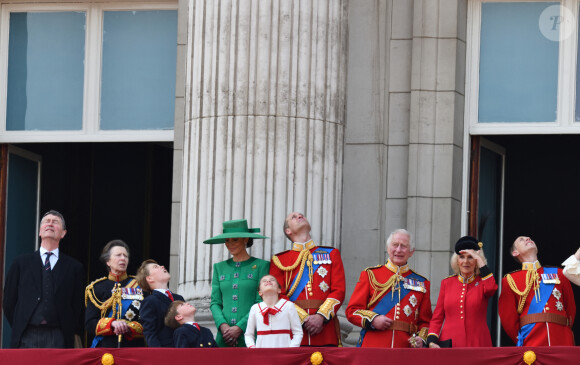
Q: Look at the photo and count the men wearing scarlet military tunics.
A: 3